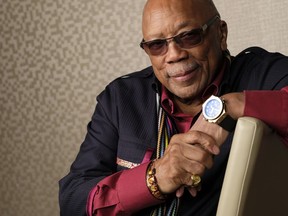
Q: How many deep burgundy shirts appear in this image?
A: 1